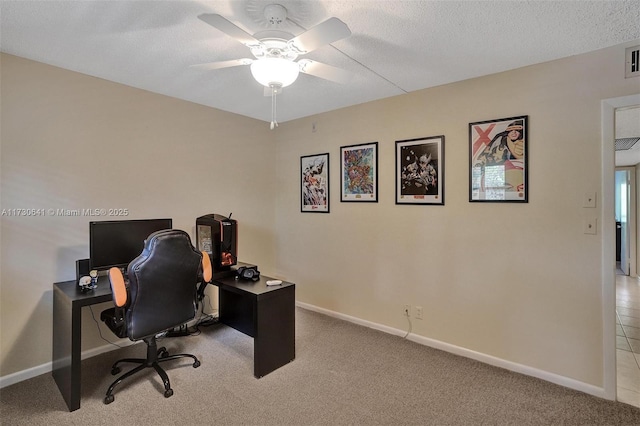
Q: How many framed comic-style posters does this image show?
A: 4